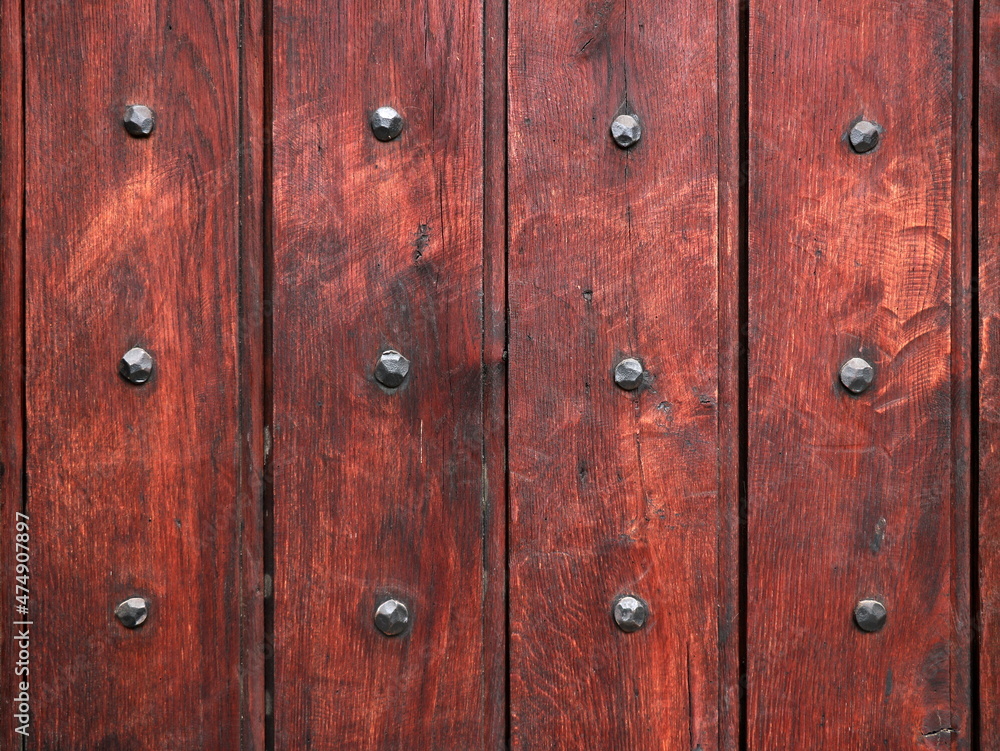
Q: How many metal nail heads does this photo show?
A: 12